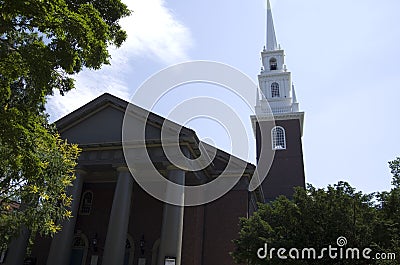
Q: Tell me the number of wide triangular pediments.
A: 1